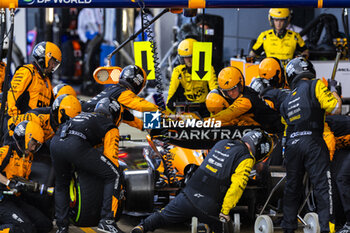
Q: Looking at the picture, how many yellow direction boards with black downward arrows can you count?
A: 2